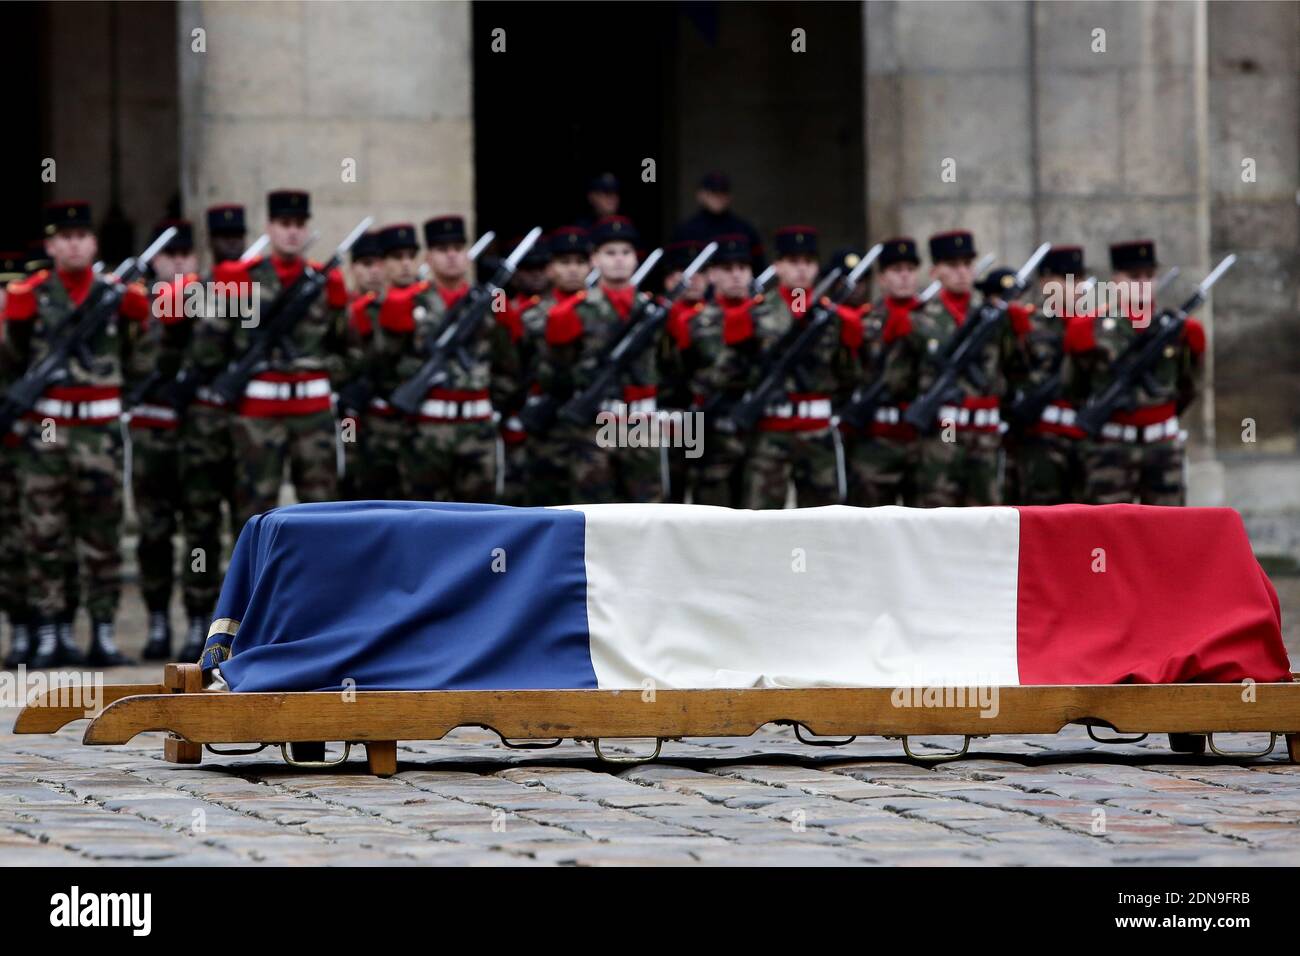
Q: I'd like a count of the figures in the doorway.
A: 2